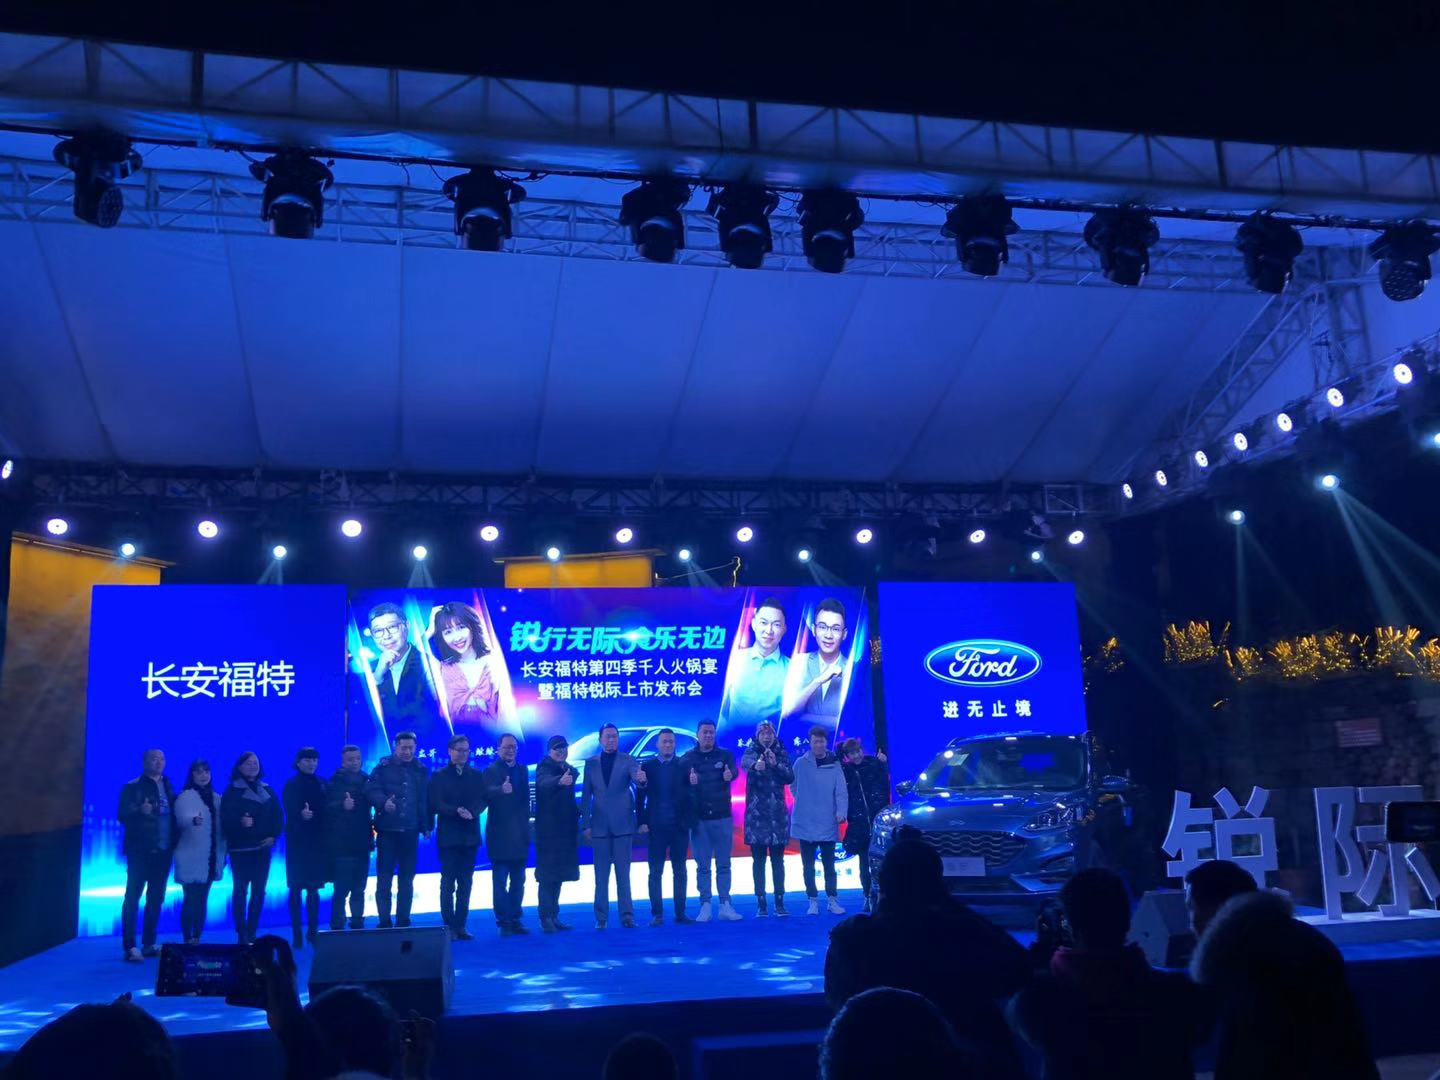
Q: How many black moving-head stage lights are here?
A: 10